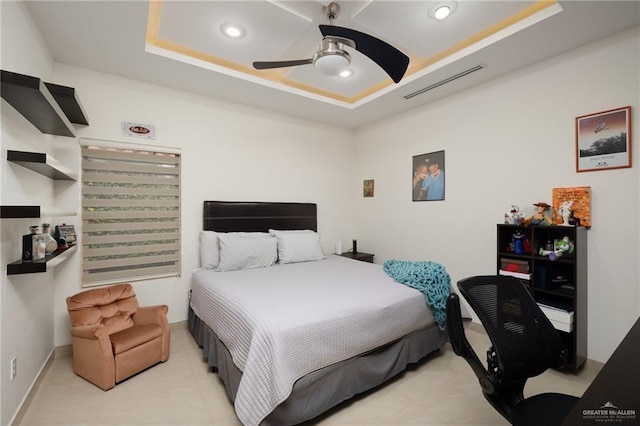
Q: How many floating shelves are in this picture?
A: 5